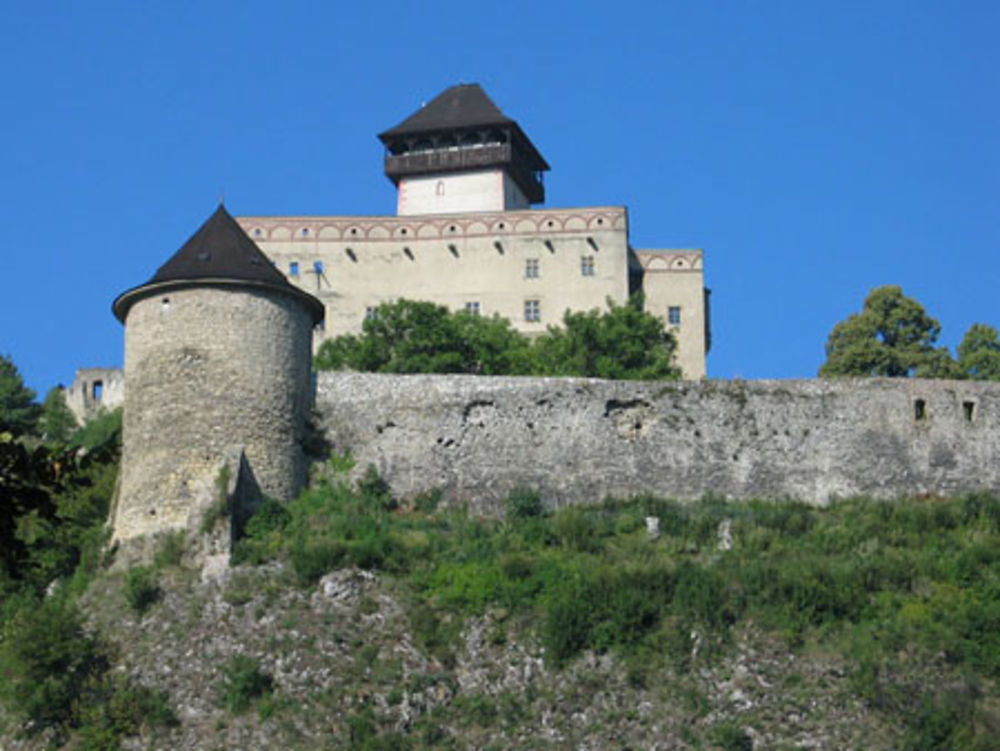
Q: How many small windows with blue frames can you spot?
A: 2